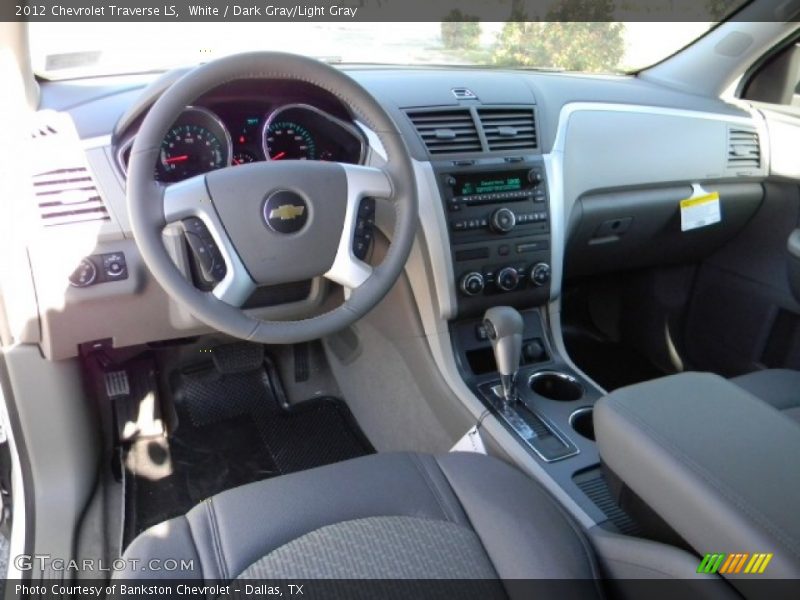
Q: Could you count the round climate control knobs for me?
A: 3